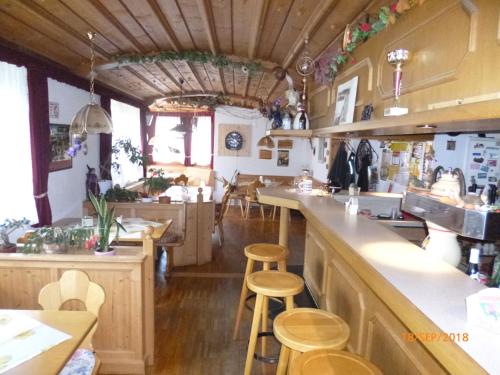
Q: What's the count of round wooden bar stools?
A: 4